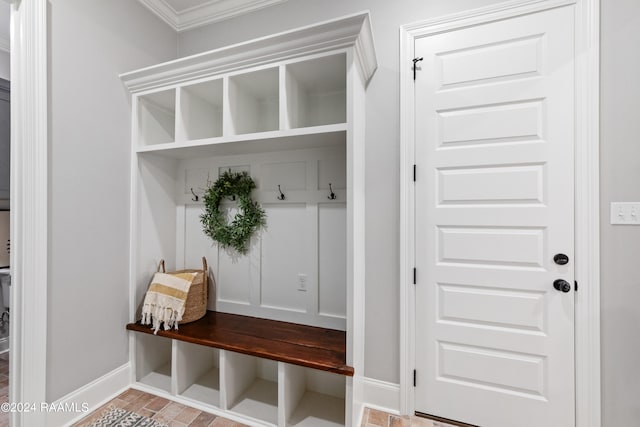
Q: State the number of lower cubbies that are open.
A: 4